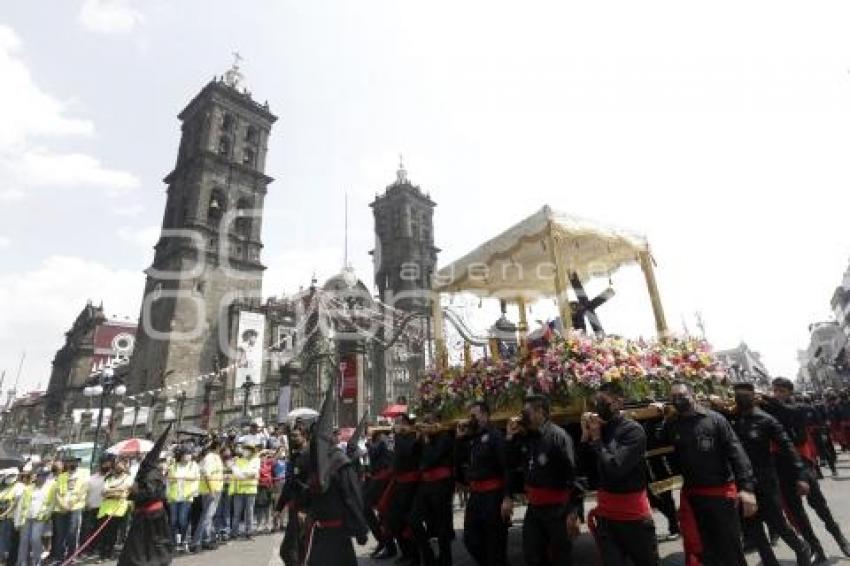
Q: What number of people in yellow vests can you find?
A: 7